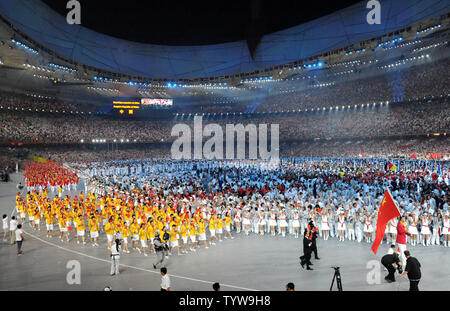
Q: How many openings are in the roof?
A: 1